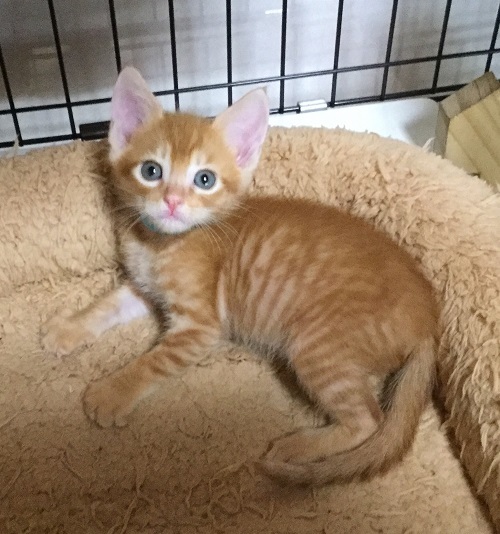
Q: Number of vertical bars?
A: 10